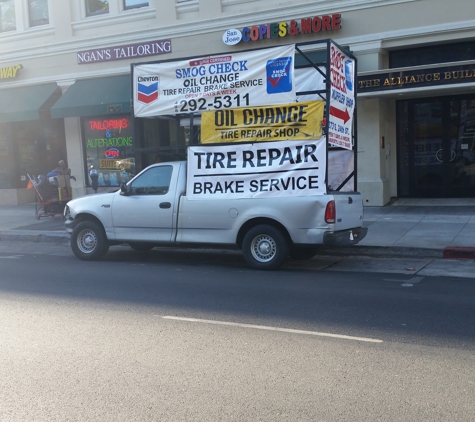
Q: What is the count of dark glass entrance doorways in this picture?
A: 1